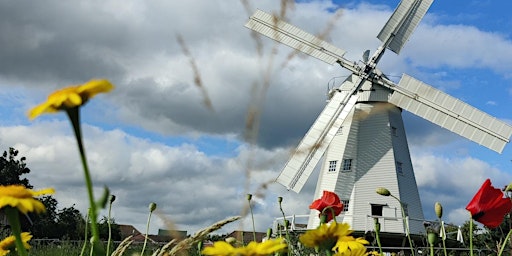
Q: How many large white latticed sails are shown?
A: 4